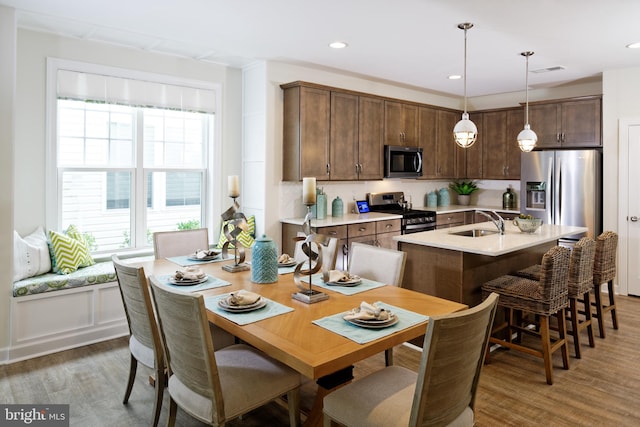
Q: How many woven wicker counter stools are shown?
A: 3